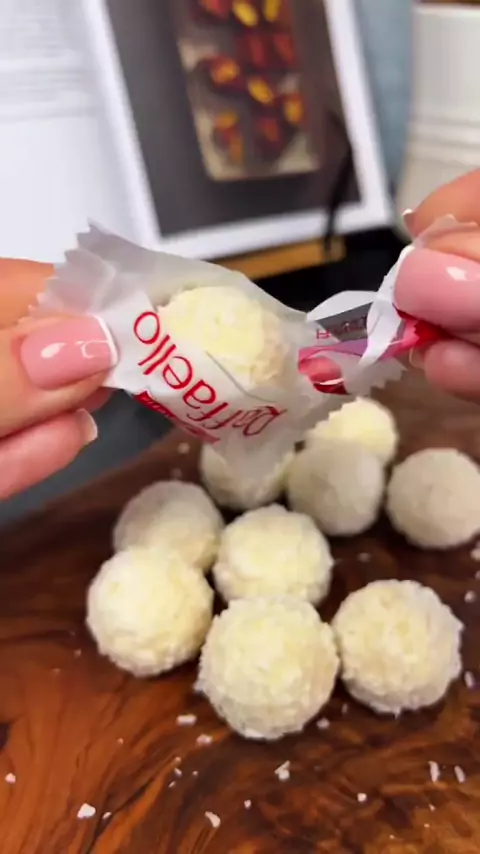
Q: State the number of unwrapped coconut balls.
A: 9